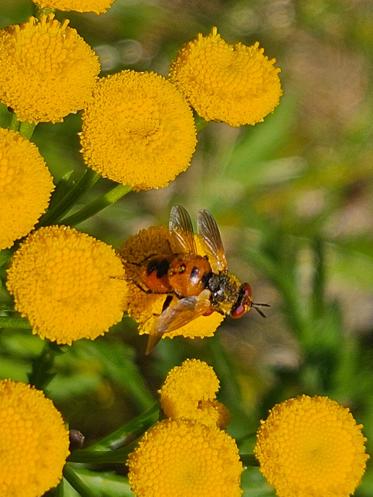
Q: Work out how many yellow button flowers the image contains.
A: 11